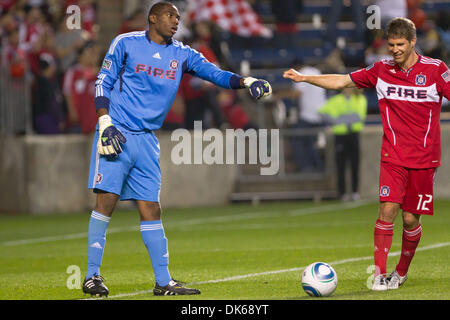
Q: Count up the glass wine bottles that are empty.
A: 0